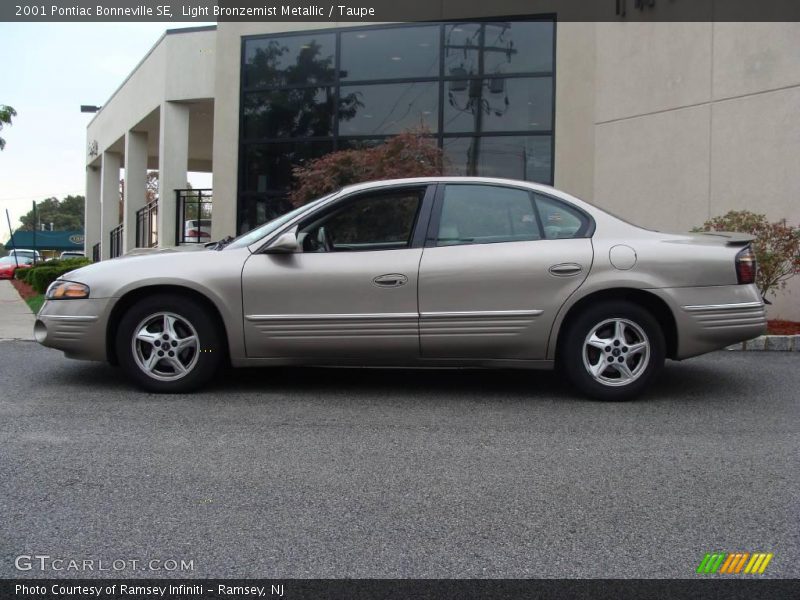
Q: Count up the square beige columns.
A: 4